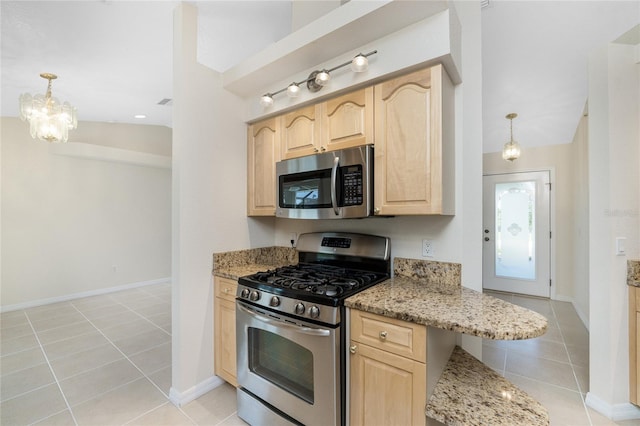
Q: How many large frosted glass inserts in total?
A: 1